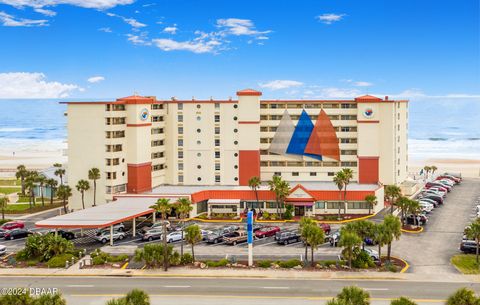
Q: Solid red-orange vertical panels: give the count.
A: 3